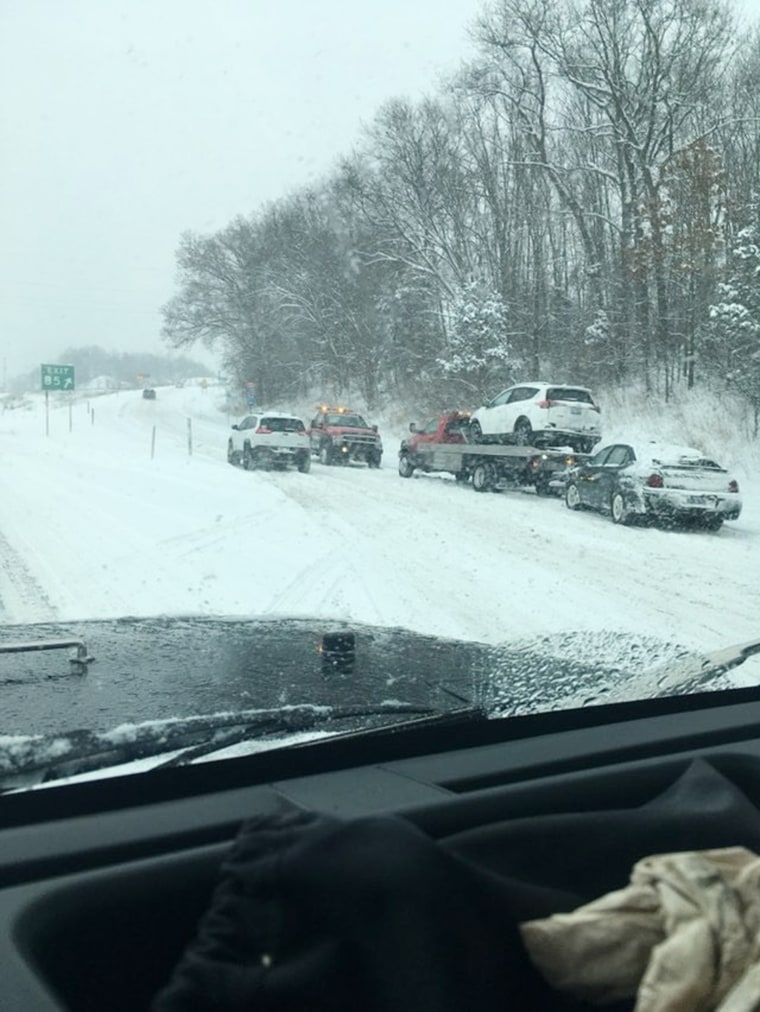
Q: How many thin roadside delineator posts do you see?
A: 4